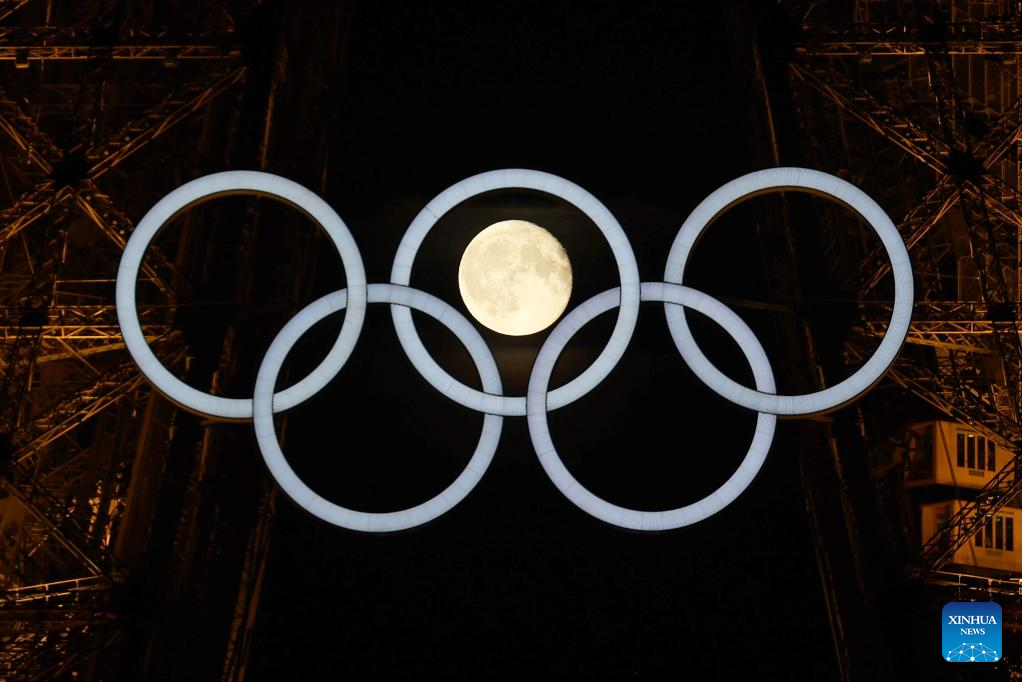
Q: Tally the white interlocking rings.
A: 5